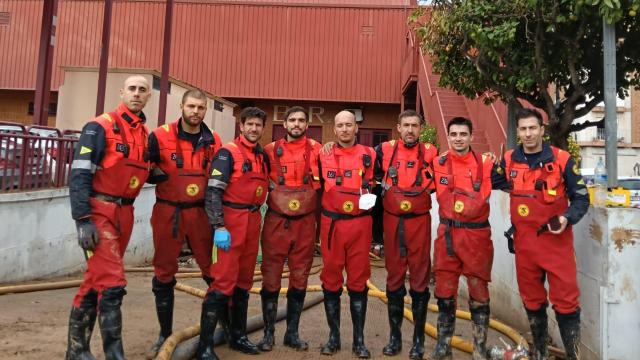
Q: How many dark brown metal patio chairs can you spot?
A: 0